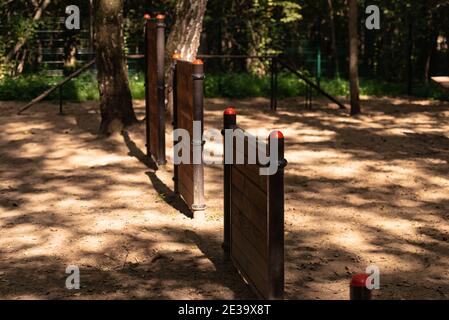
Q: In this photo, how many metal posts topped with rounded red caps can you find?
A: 7